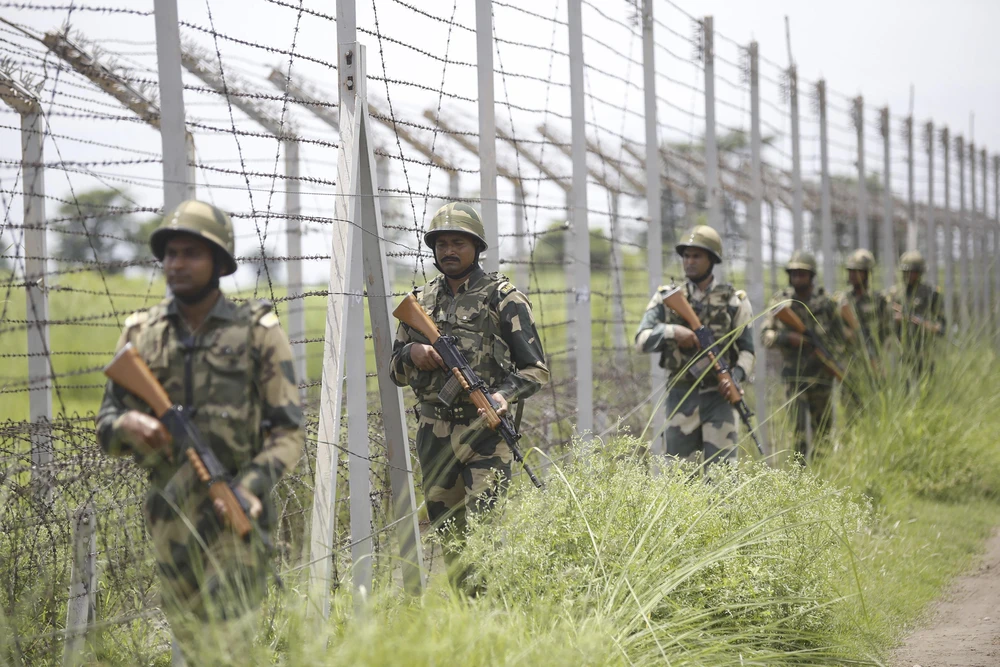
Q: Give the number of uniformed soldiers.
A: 6